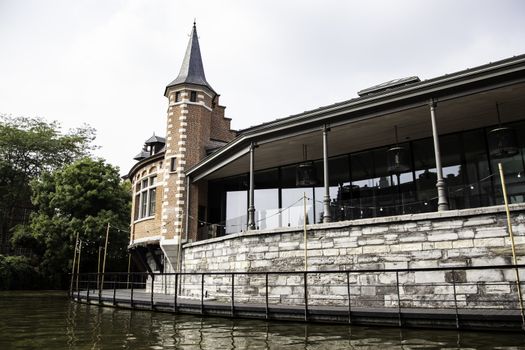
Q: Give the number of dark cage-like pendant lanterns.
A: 3